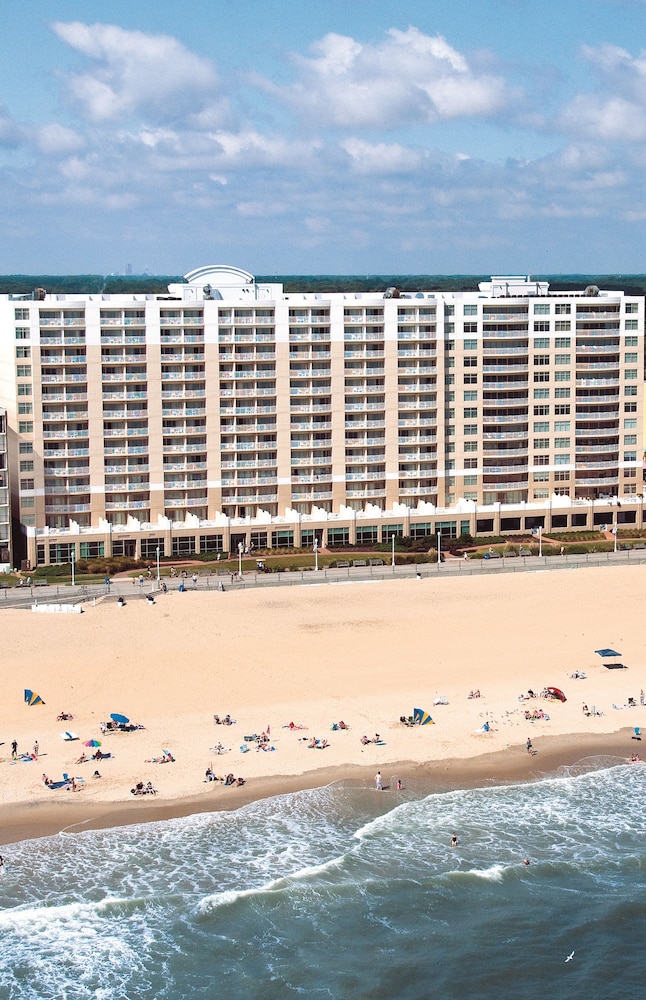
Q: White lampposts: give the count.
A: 8